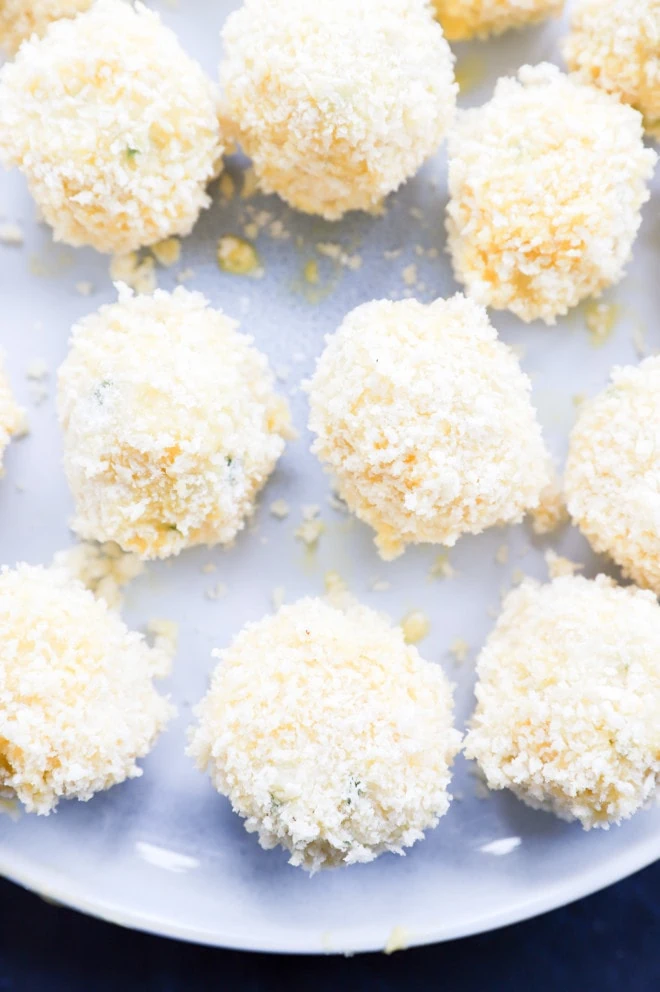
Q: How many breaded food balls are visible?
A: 13